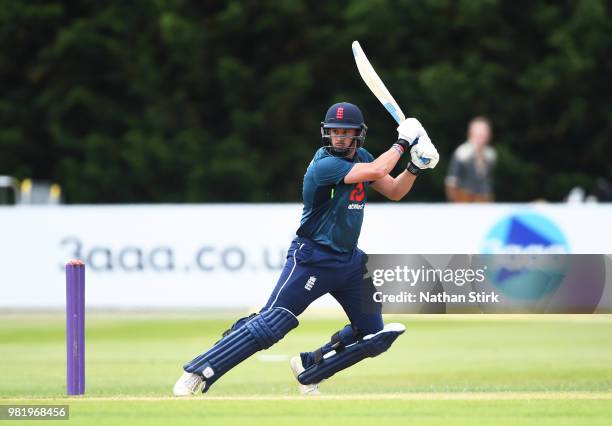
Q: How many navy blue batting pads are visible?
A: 2